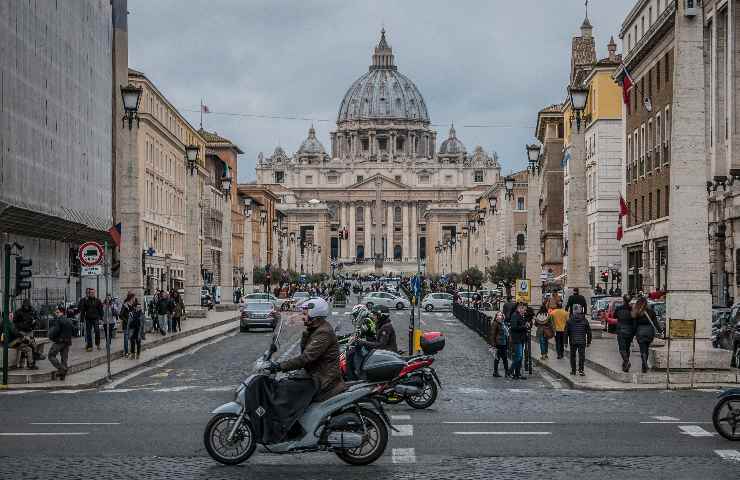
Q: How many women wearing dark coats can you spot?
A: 2